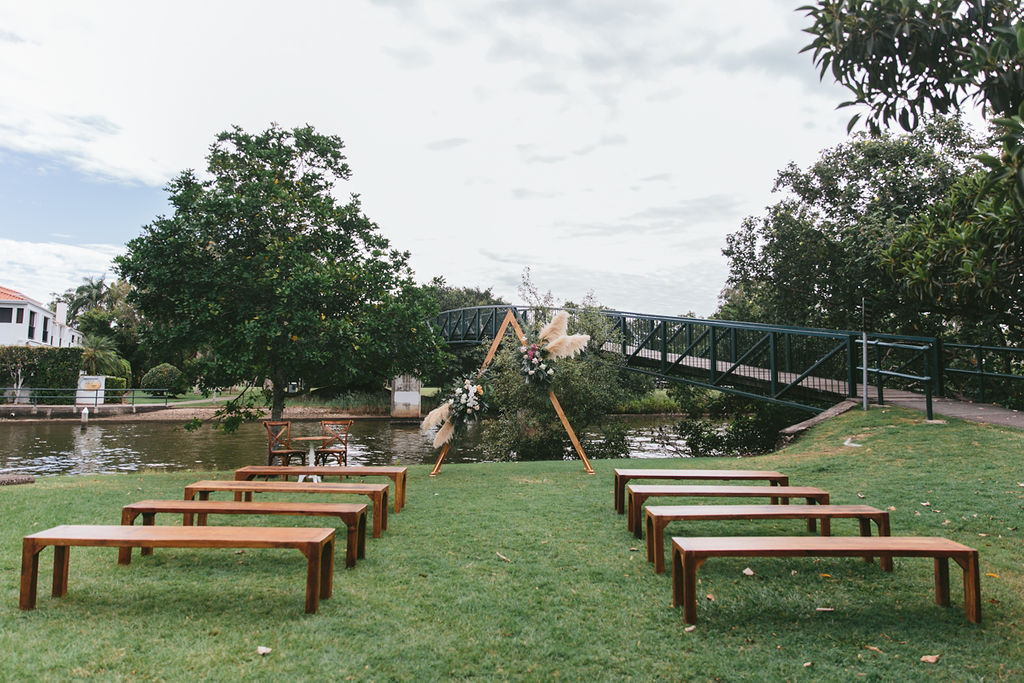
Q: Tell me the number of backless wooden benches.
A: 8